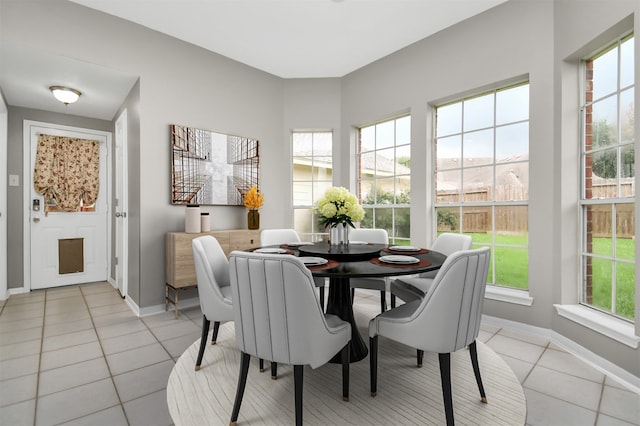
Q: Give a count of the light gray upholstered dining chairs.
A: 6